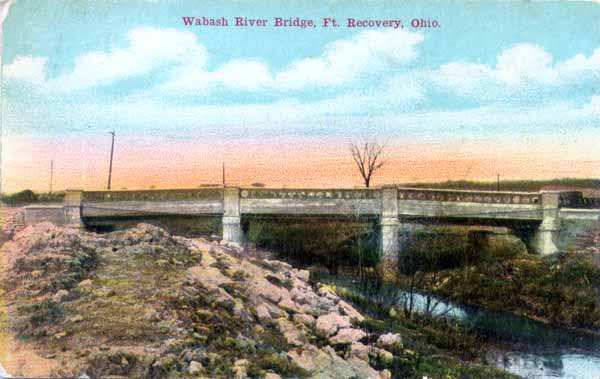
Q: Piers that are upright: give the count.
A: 4